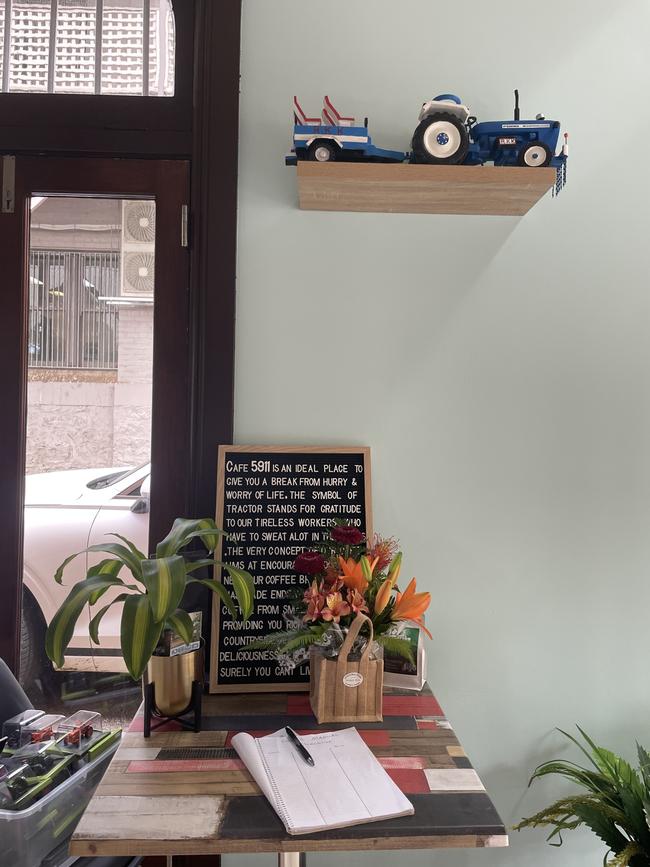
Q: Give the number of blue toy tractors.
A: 1